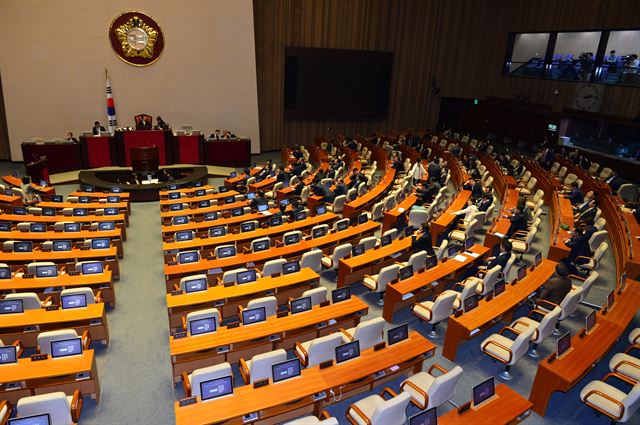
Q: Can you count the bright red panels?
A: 3